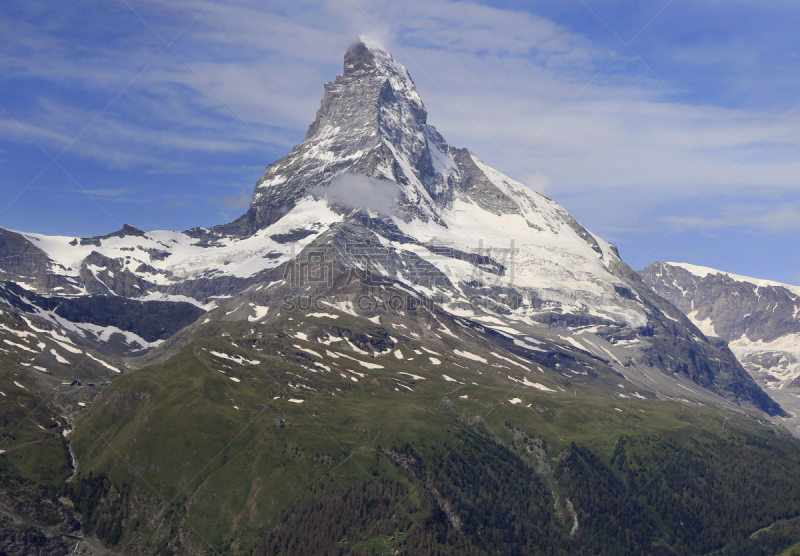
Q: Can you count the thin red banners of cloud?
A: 0